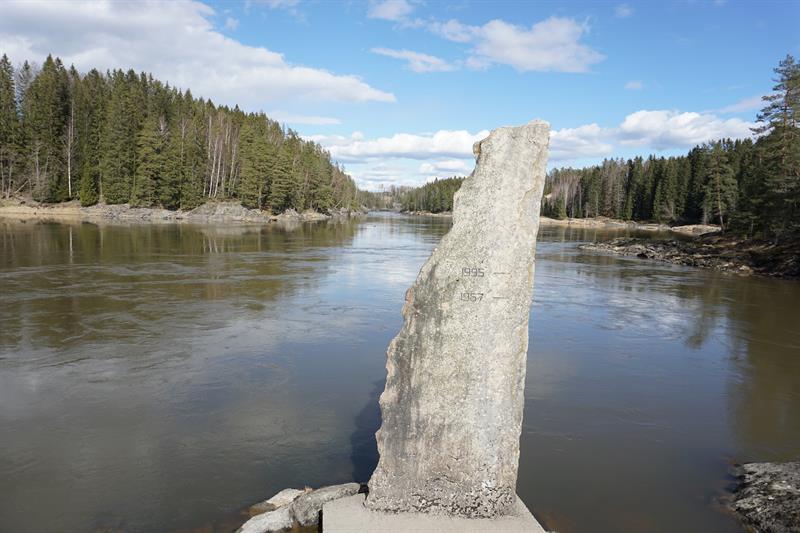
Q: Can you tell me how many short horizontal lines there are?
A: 2